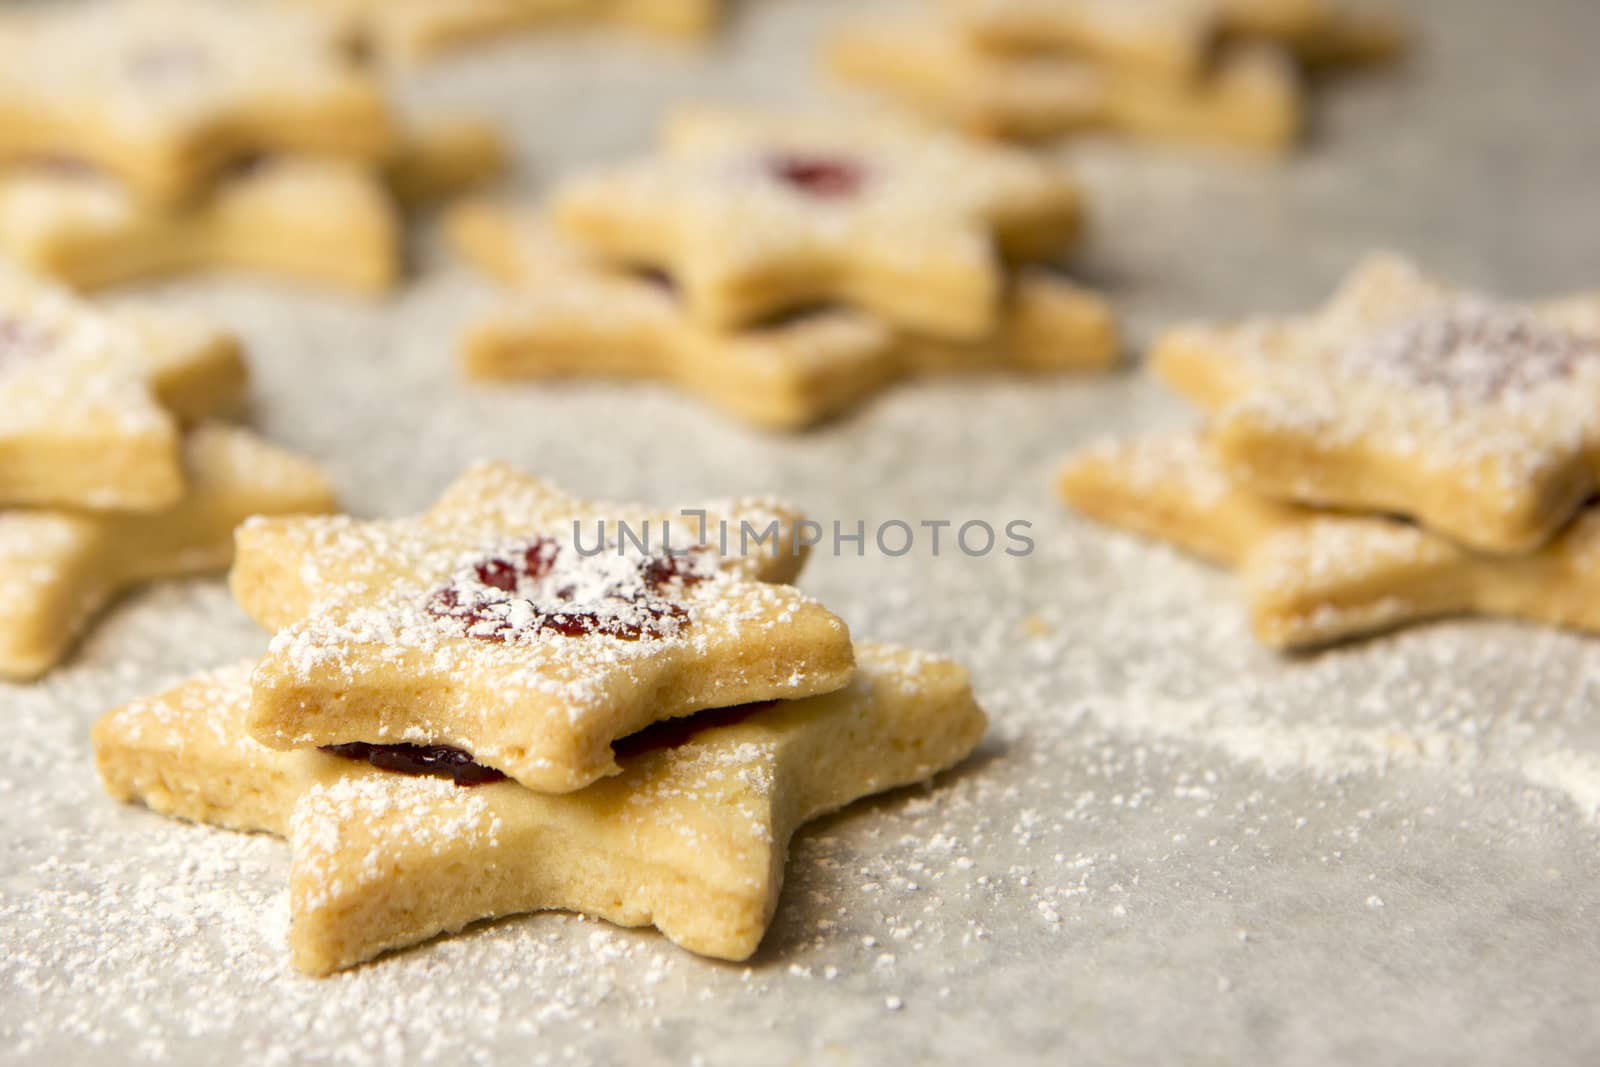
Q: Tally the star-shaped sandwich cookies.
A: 7